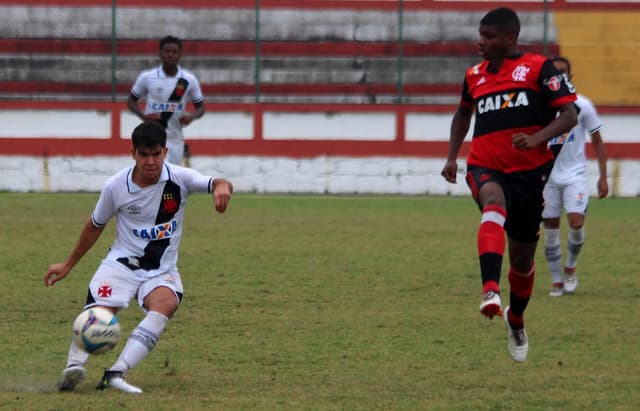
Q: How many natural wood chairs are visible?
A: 0